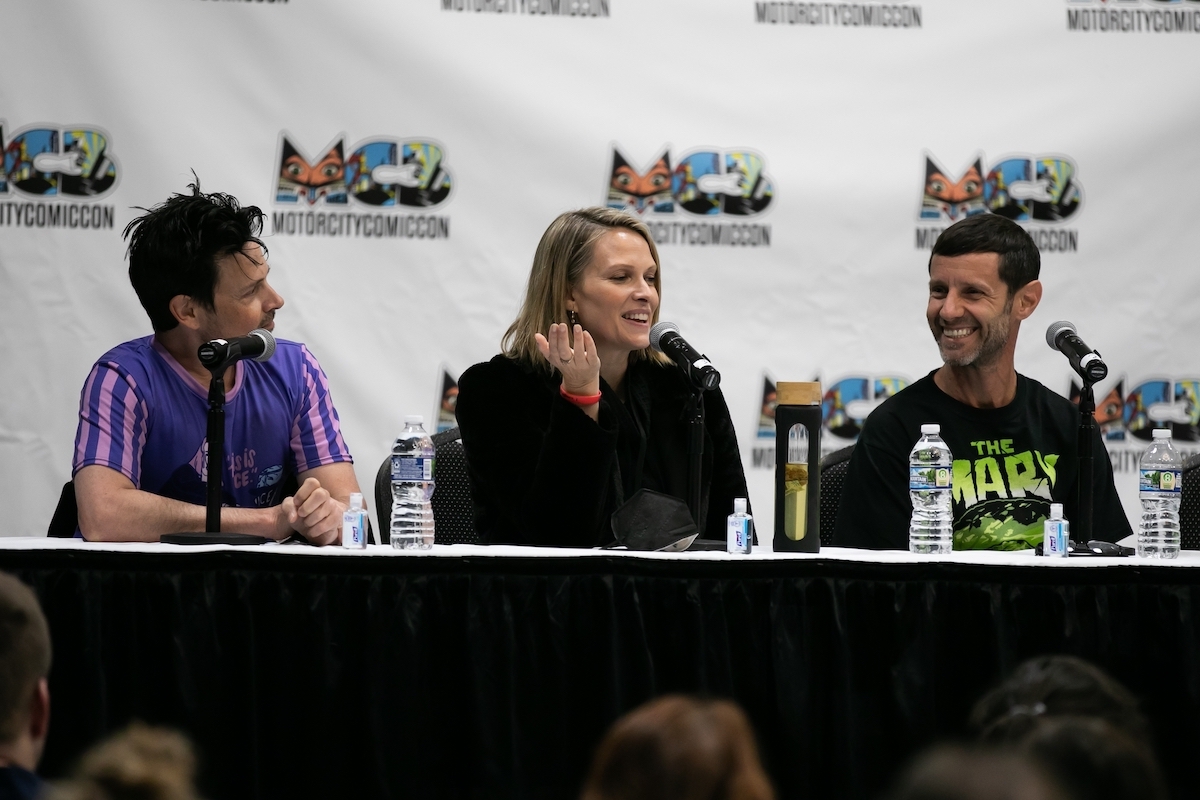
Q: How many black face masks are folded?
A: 1